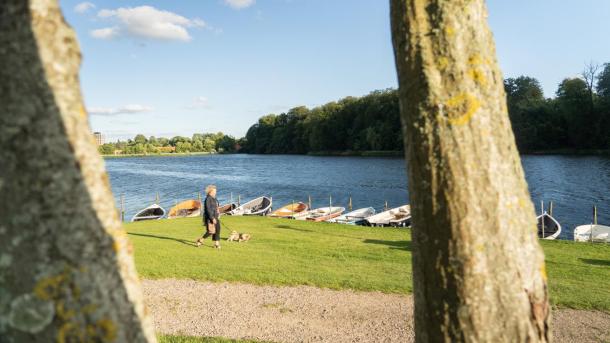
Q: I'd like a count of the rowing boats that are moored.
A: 10